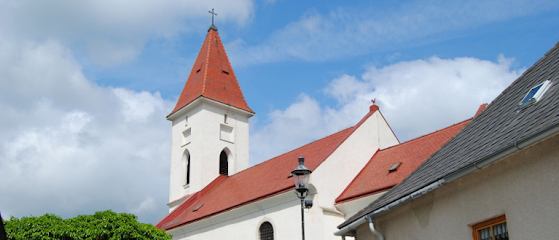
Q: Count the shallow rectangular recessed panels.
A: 2